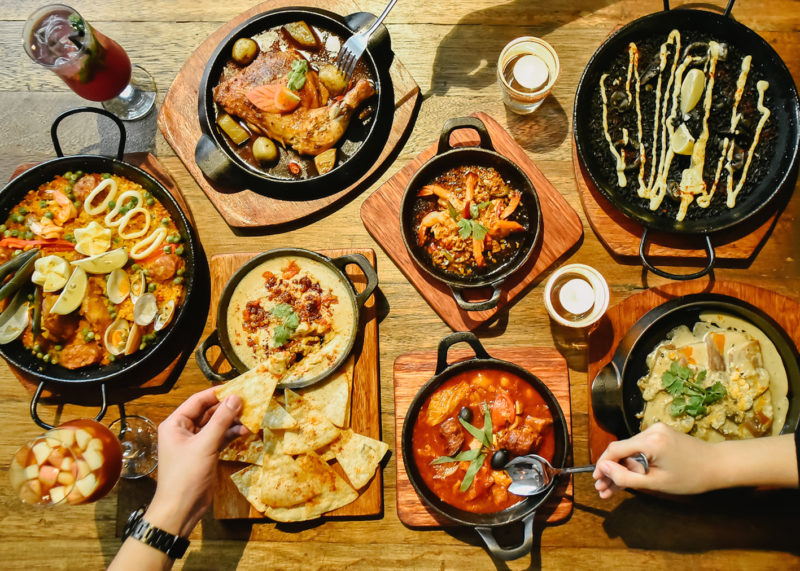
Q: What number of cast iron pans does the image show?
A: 7